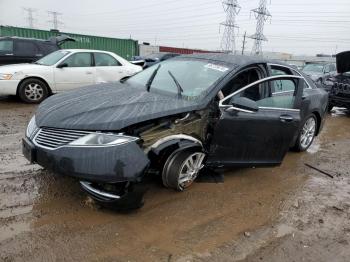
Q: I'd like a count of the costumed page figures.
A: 0